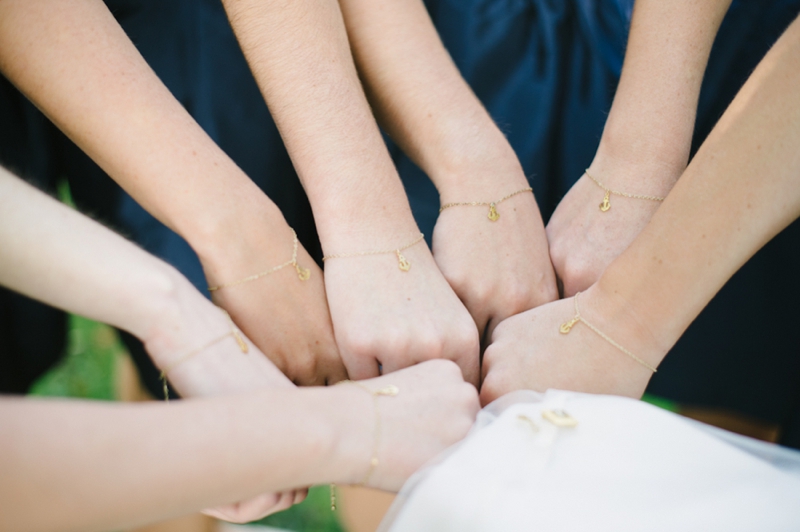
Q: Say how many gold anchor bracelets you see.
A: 7